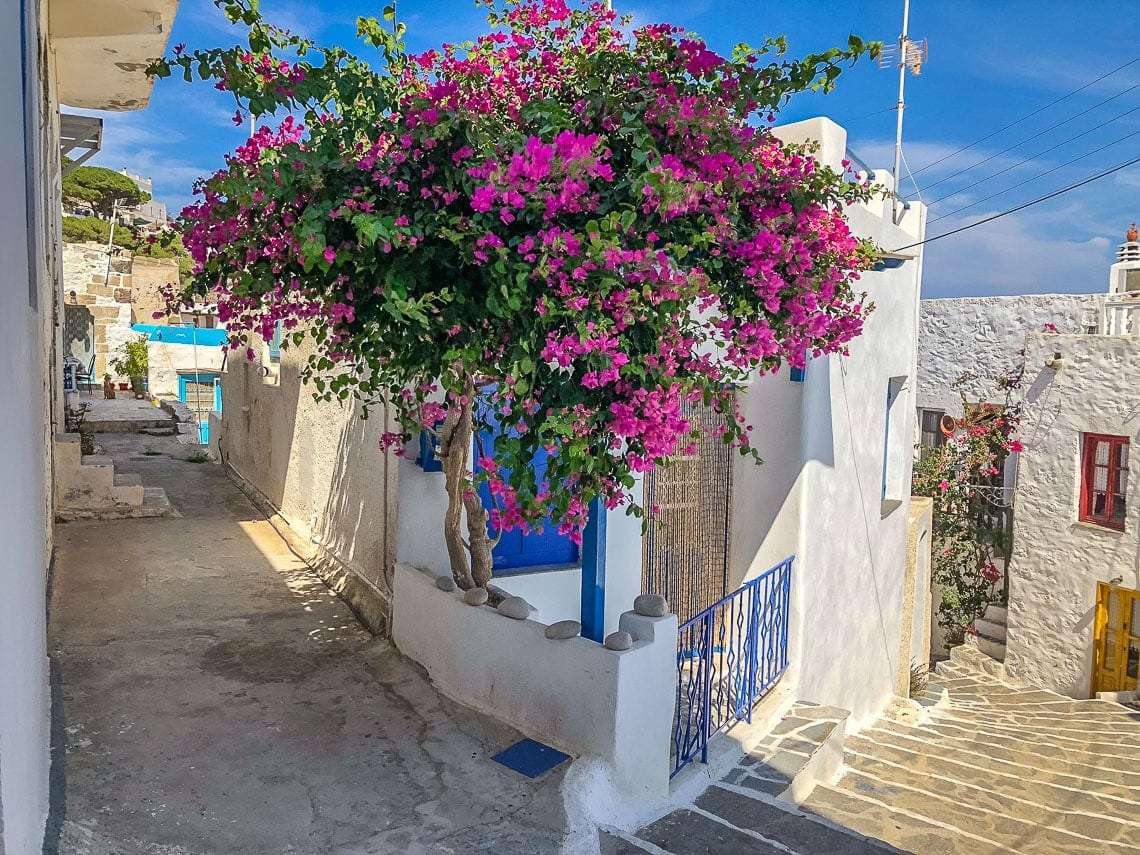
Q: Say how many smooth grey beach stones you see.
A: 6